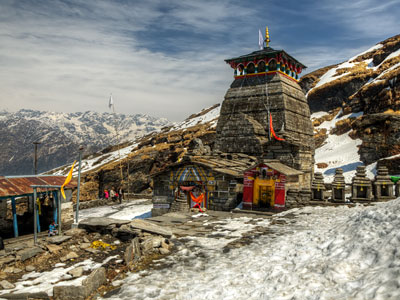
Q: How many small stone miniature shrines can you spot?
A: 4